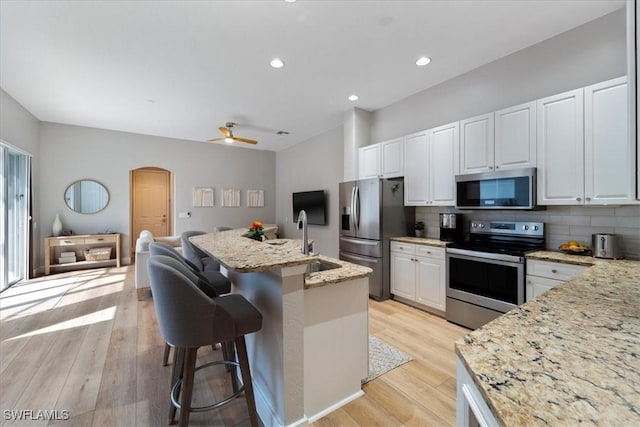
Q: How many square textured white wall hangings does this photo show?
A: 3